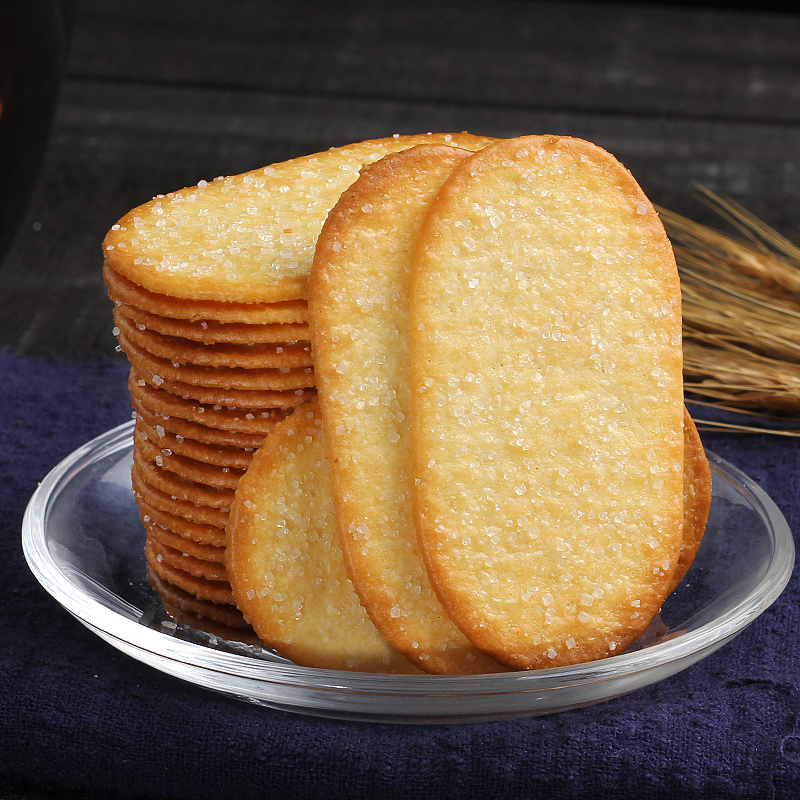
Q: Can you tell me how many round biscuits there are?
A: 0